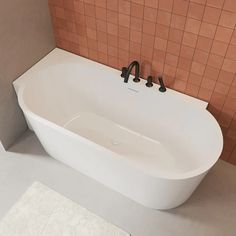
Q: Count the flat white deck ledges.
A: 1